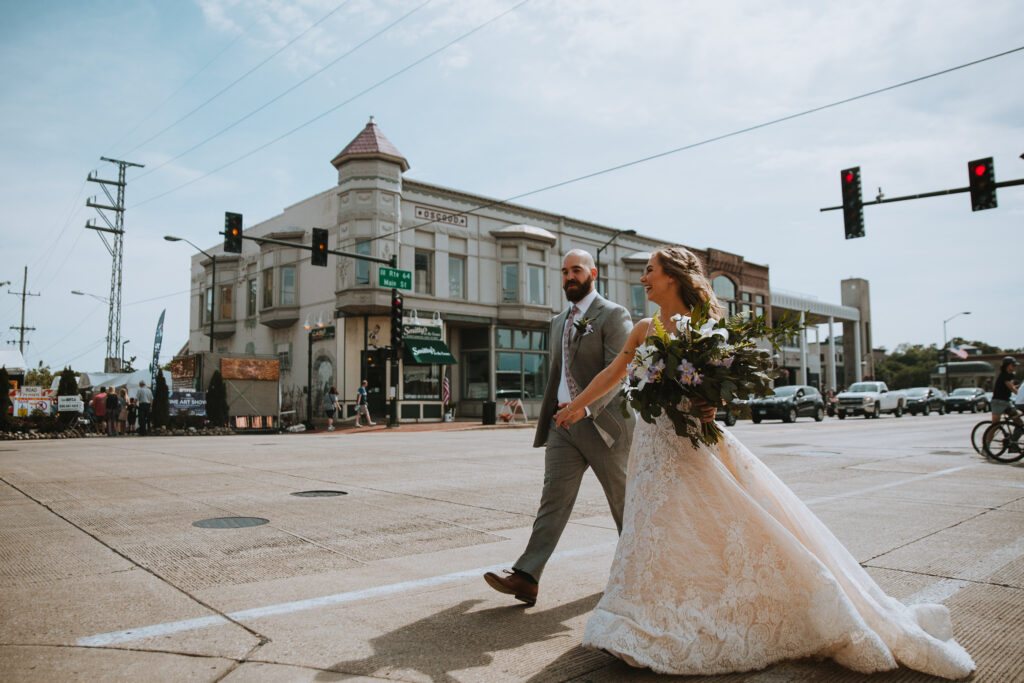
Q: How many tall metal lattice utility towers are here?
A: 1